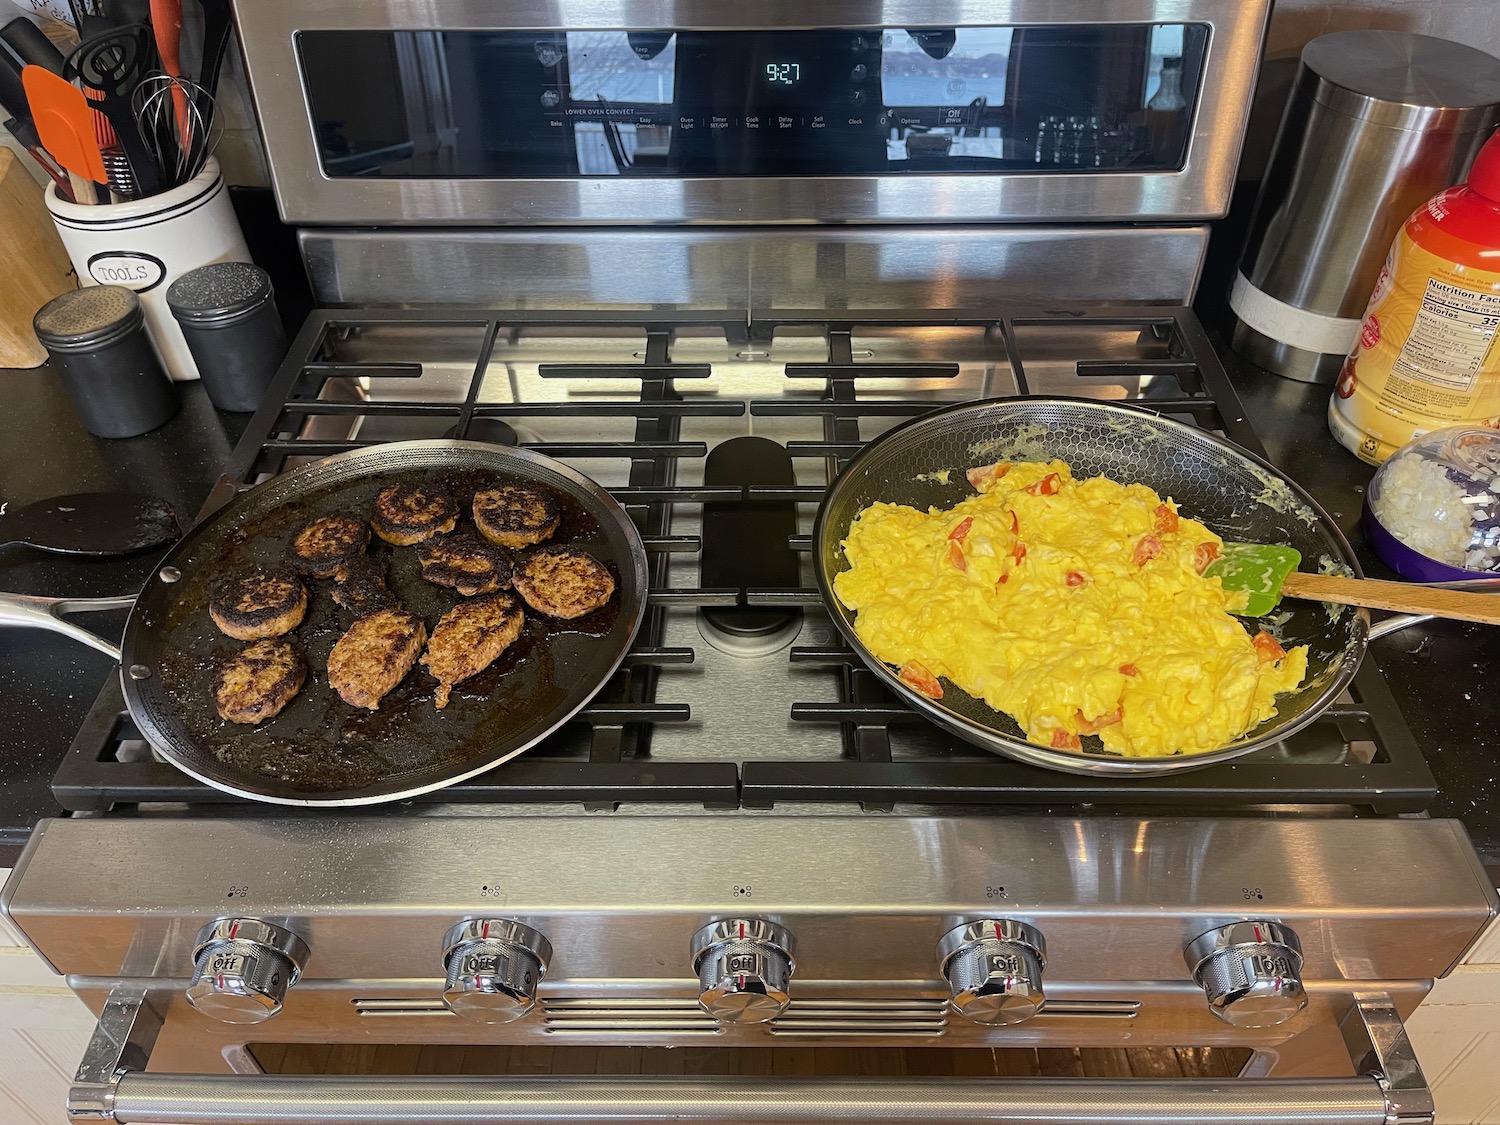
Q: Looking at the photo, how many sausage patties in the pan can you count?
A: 10